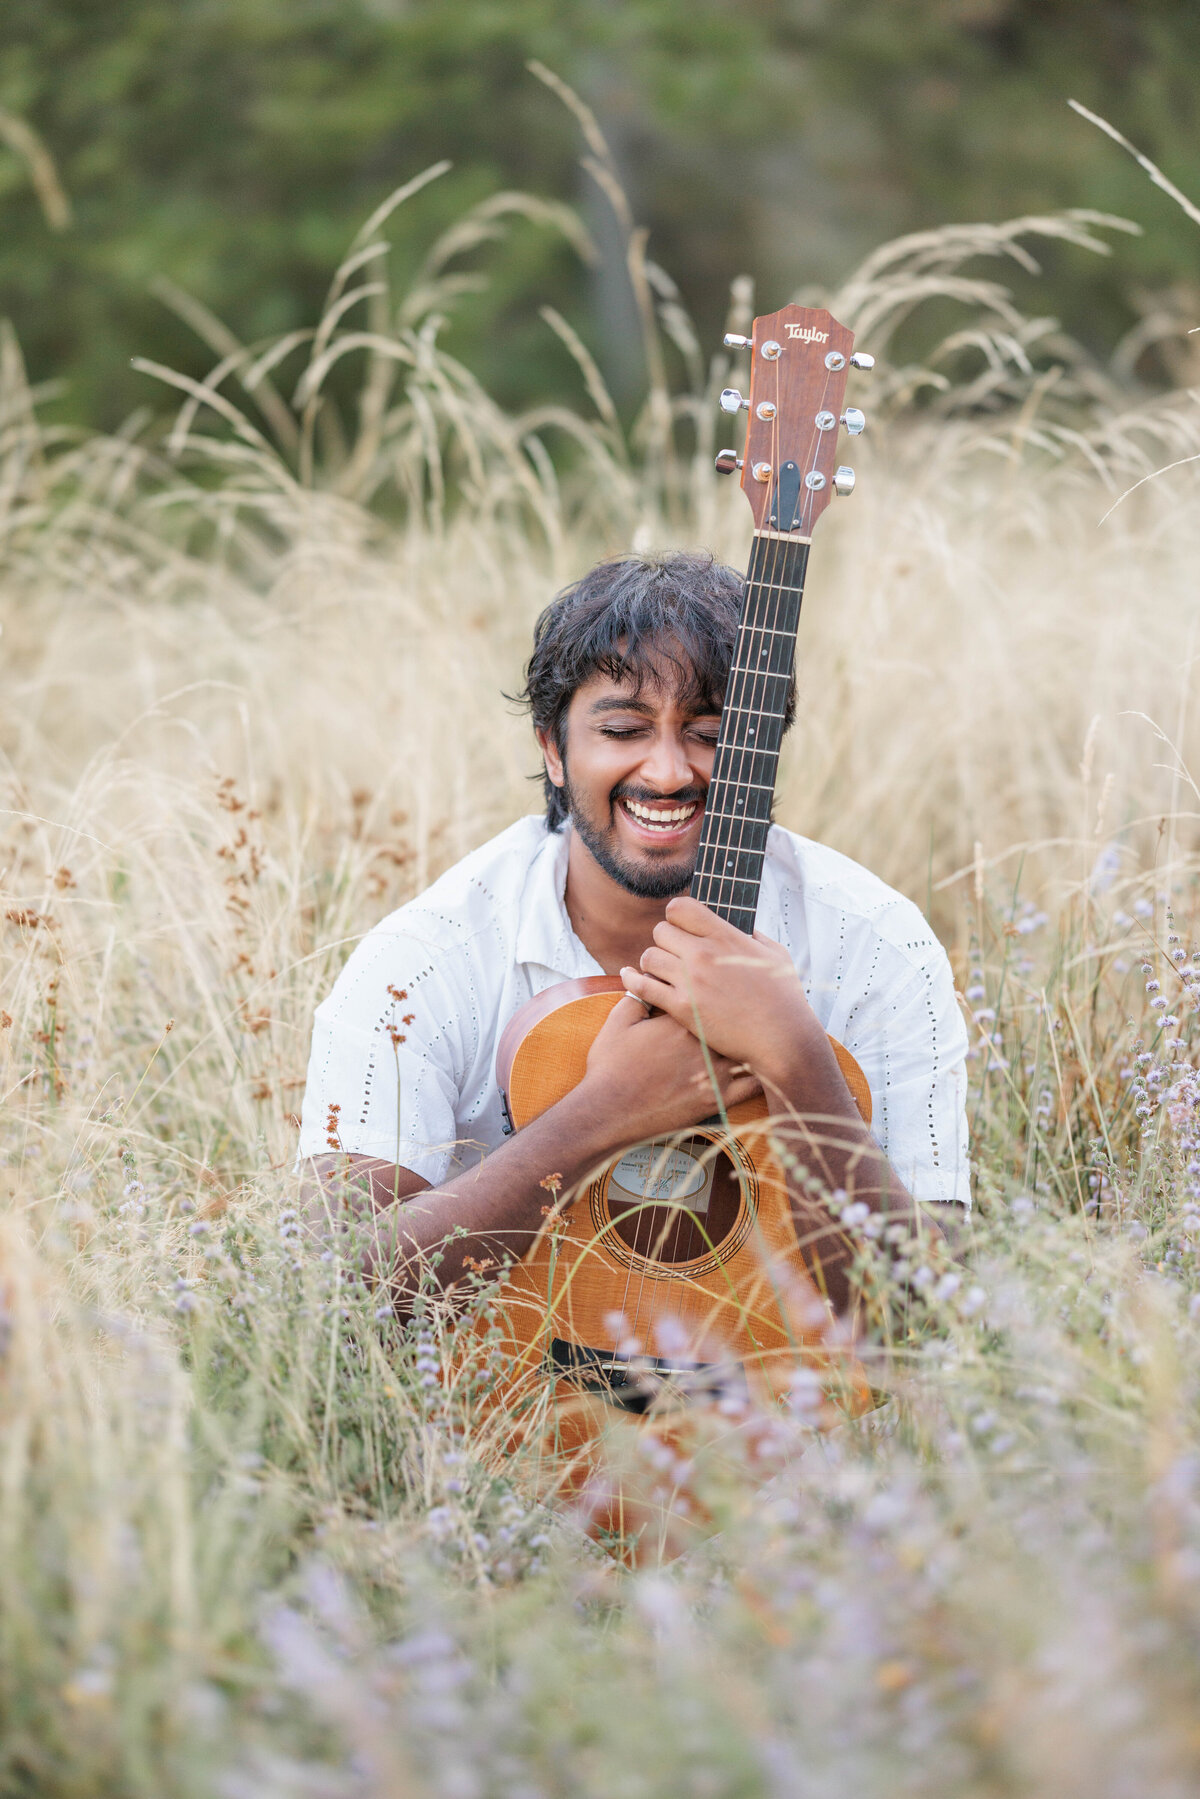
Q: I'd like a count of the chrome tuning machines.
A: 6